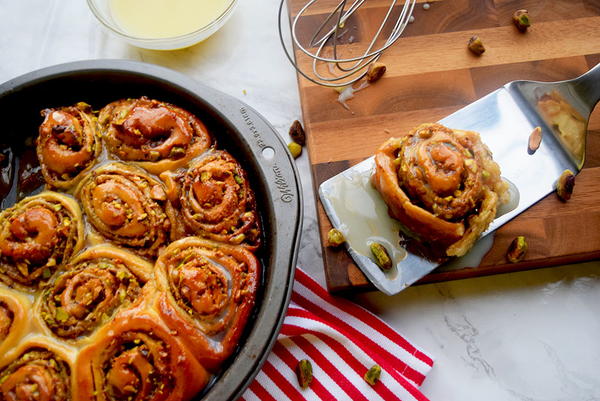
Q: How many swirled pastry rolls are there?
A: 11